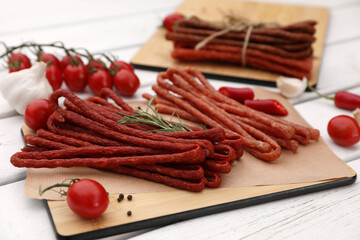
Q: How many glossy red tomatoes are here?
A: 13